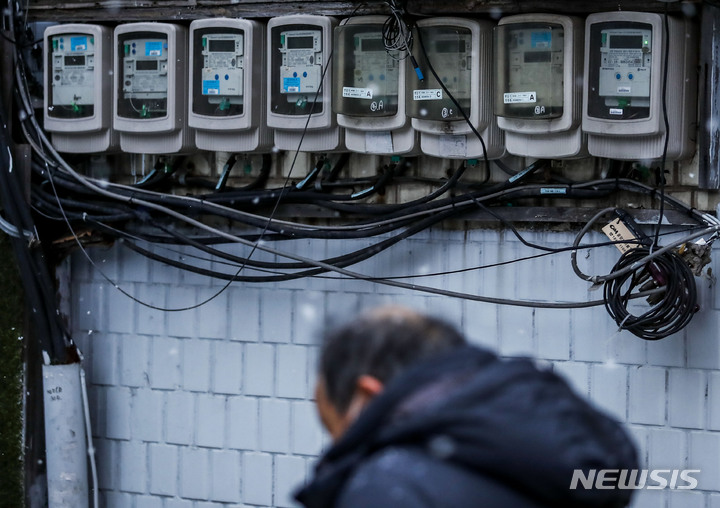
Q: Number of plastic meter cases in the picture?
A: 8